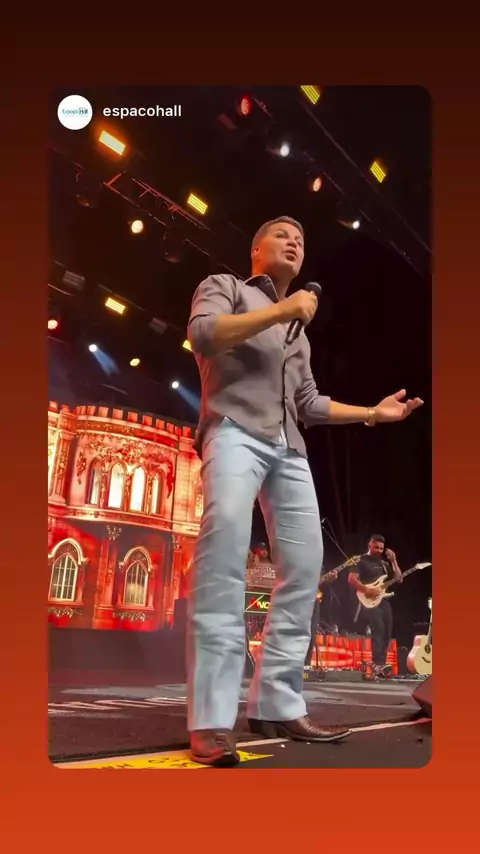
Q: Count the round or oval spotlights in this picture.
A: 9